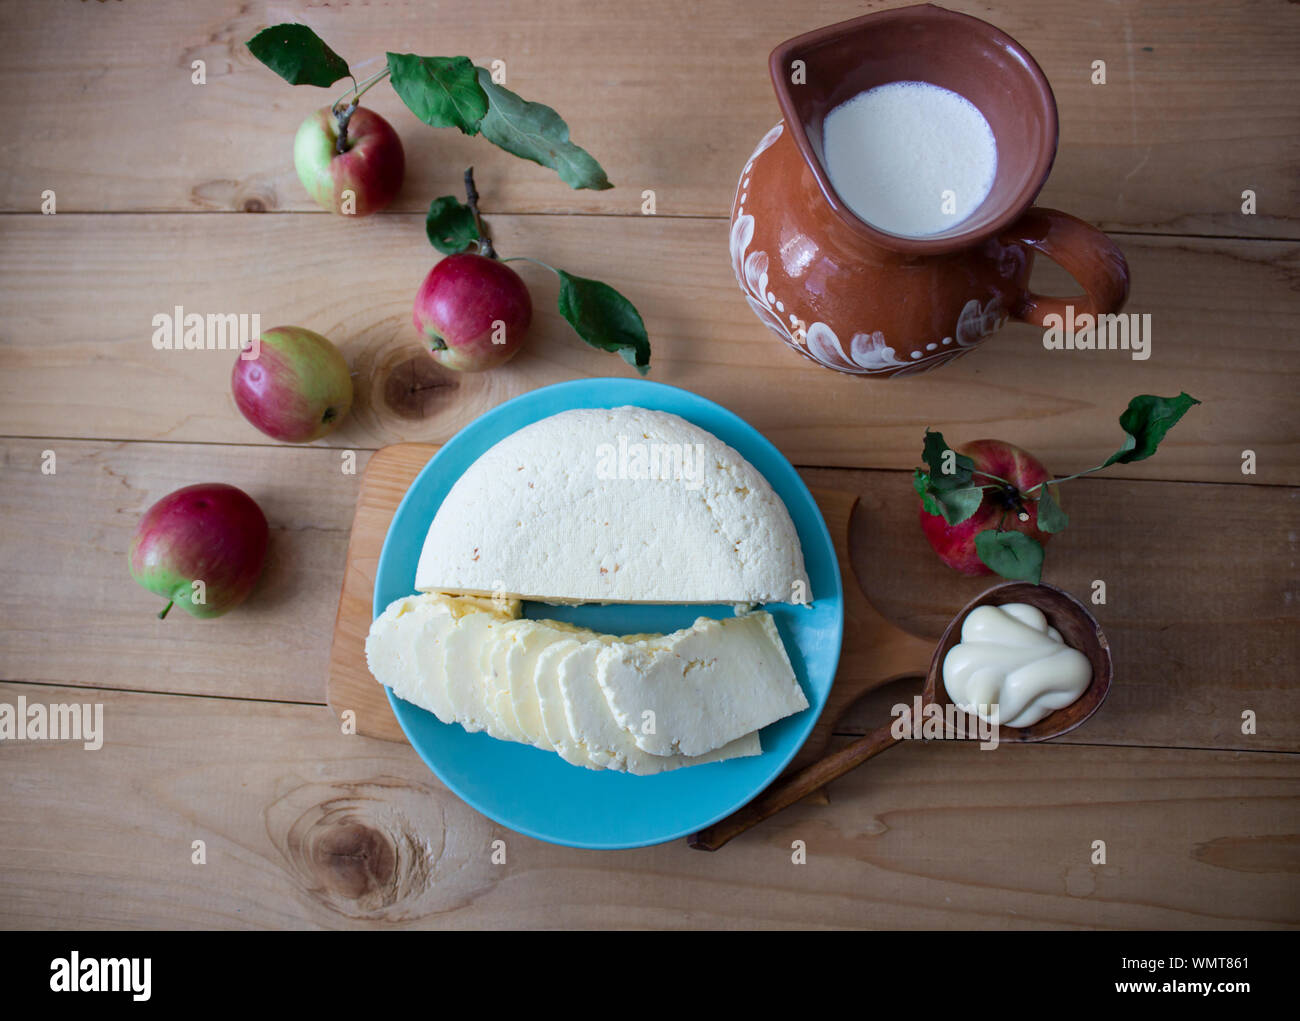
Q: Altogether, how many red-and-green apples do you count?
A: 5